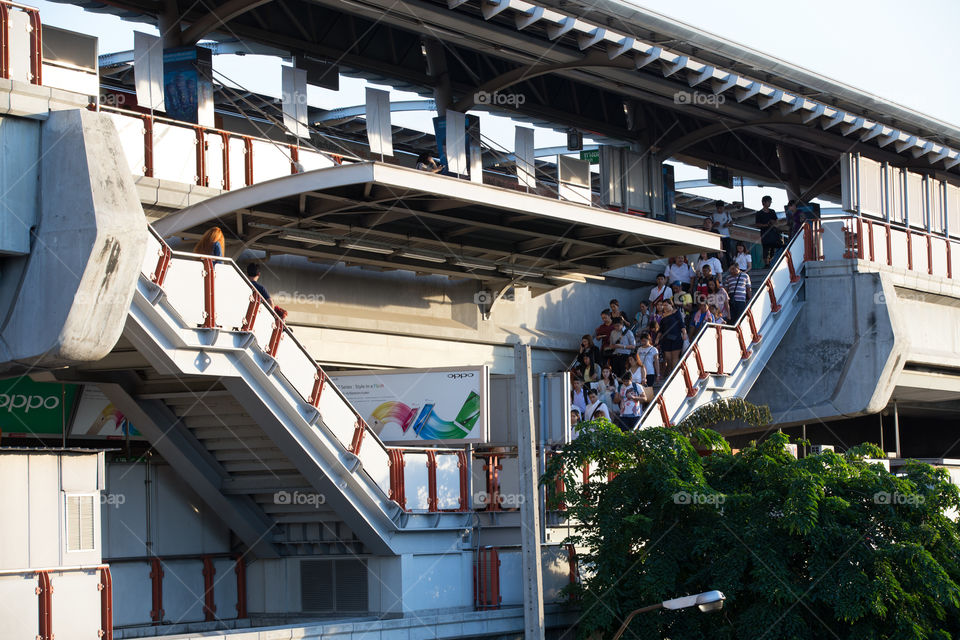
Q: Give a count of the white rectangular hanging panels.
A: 5